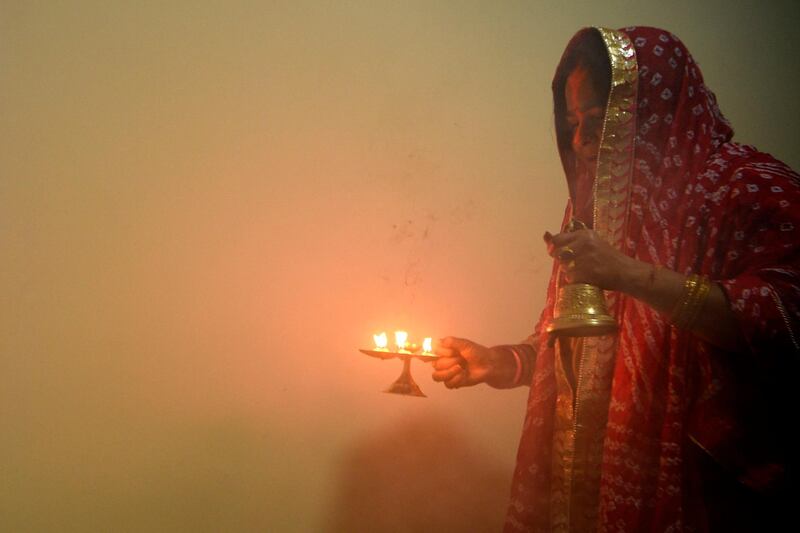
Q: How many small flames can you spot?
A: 3